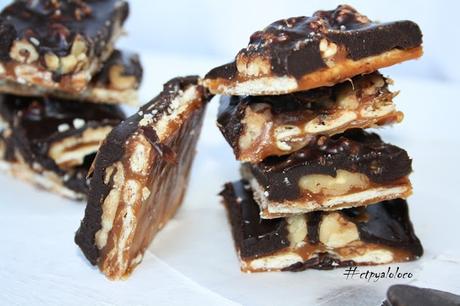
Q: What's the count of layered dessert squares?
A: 8